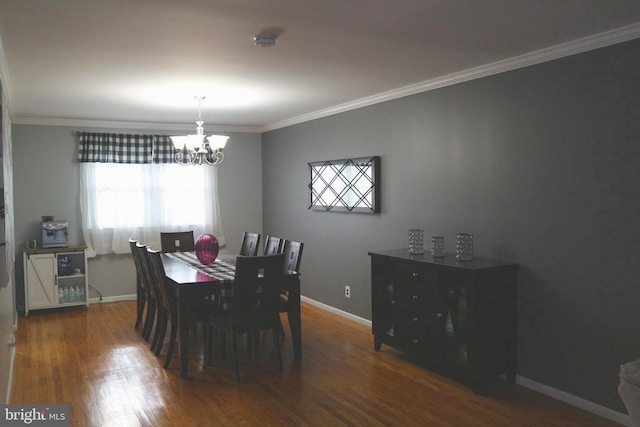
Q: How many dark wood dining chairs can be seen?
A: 8